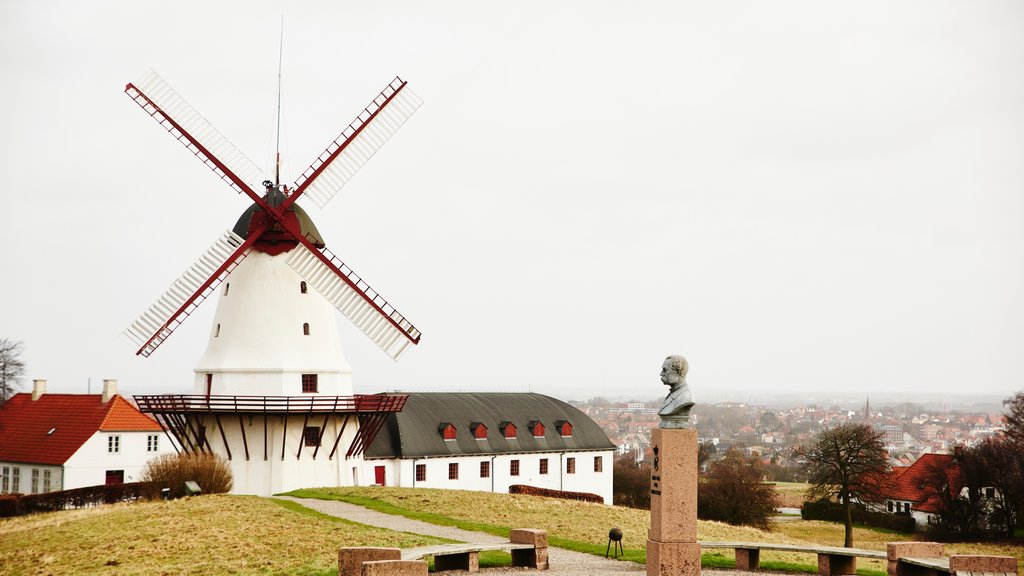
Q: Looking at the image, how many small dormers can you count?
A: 5